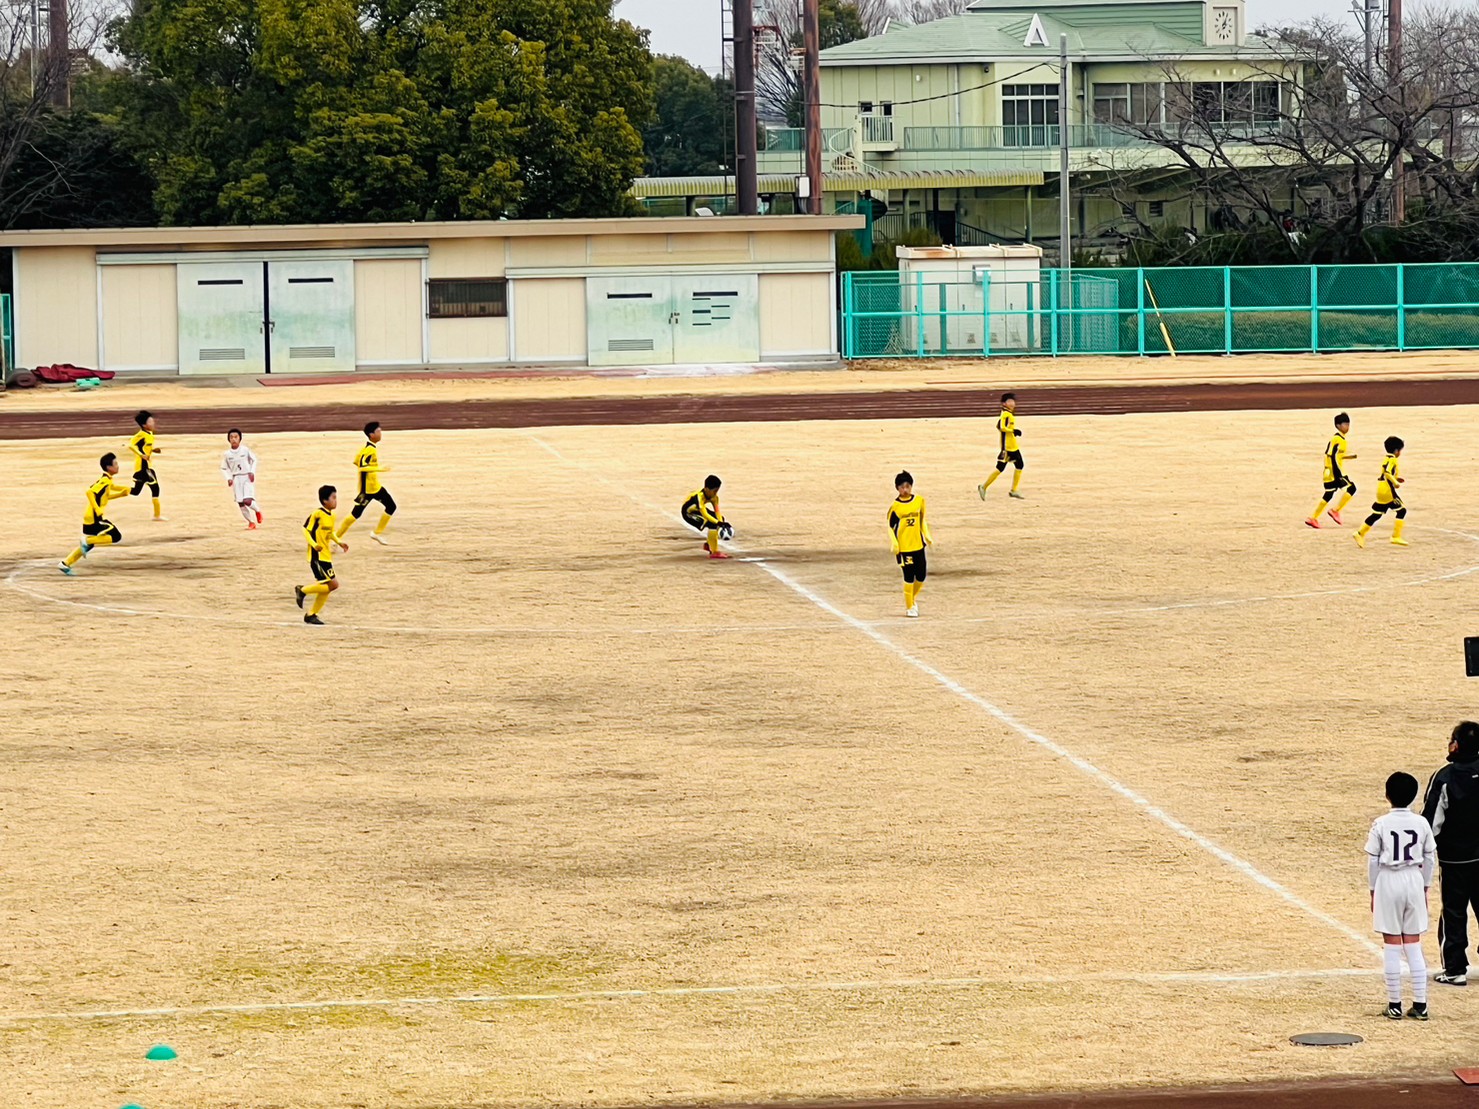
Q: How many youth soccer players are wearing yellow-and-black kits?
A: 9